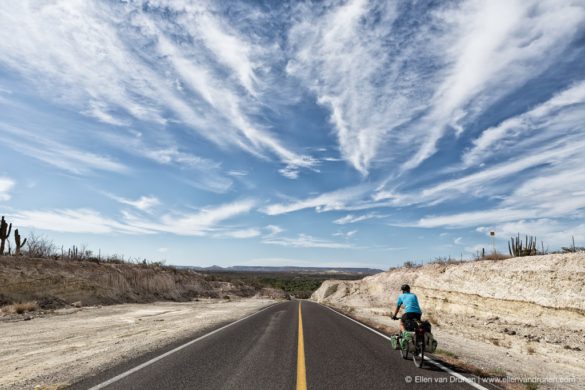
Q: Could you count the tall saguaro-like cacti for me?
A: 2